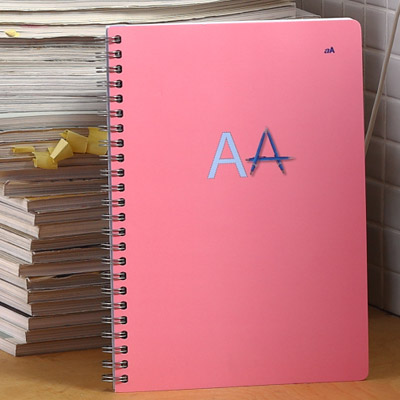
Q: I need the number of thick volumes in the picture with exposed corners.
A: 13